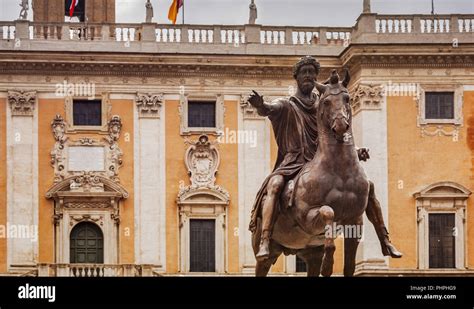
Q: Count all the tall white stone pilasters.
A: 4